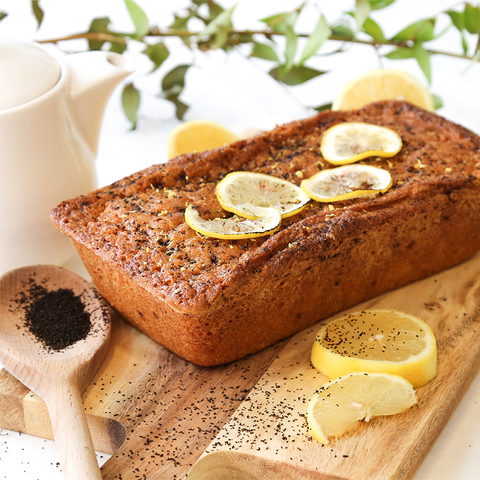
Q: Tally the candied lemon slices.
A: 4